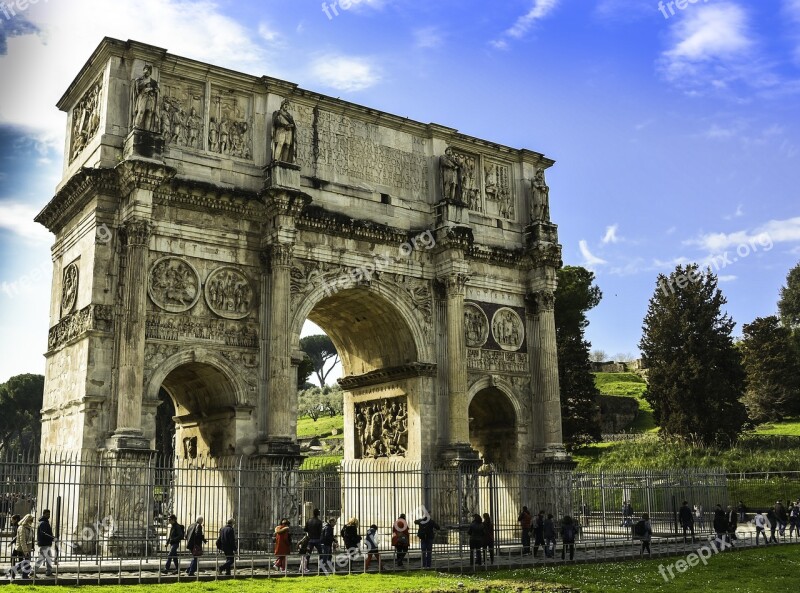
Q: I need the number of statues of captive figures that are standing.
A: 4